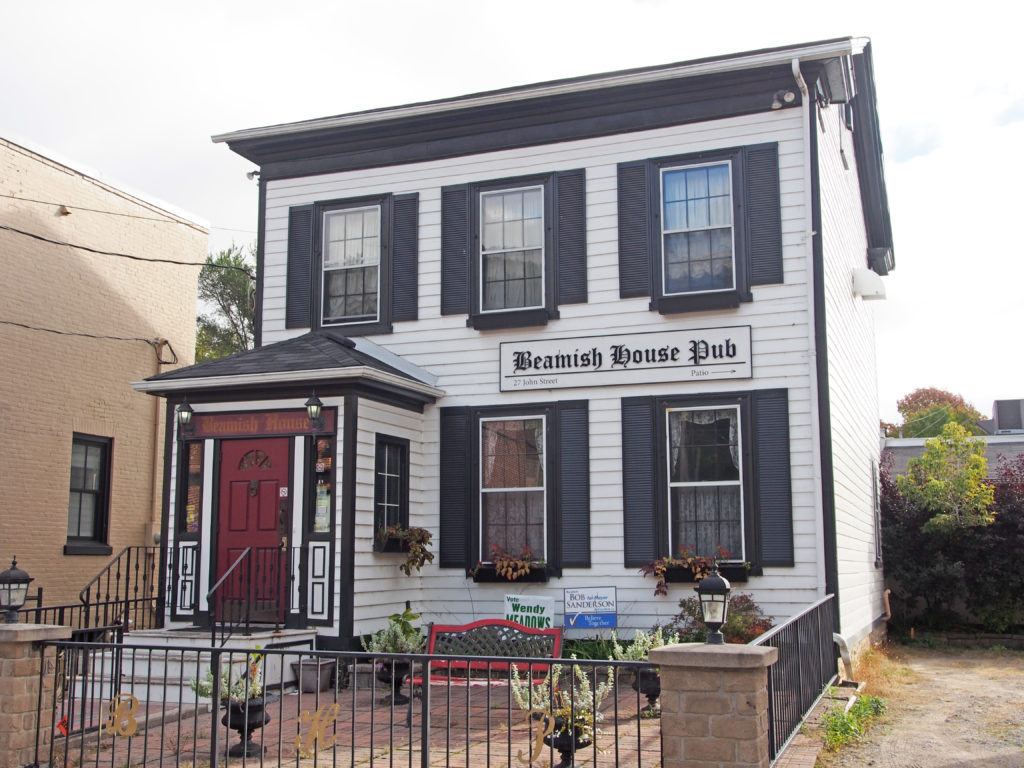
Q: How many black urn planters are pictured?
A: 4